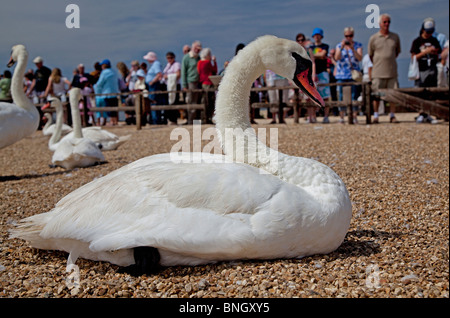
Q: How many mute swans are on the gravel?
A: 5